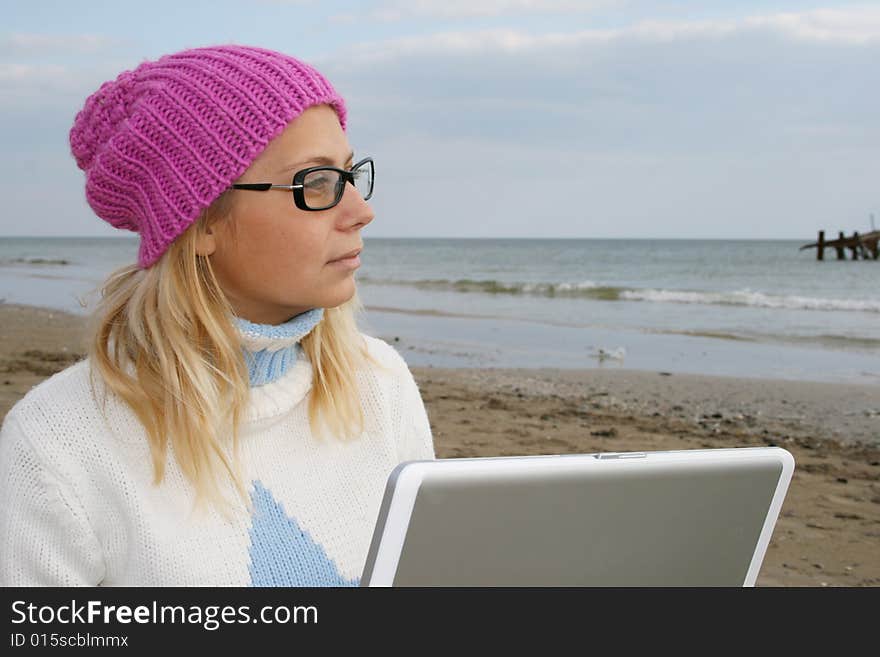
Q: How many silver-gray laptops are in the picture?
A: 1